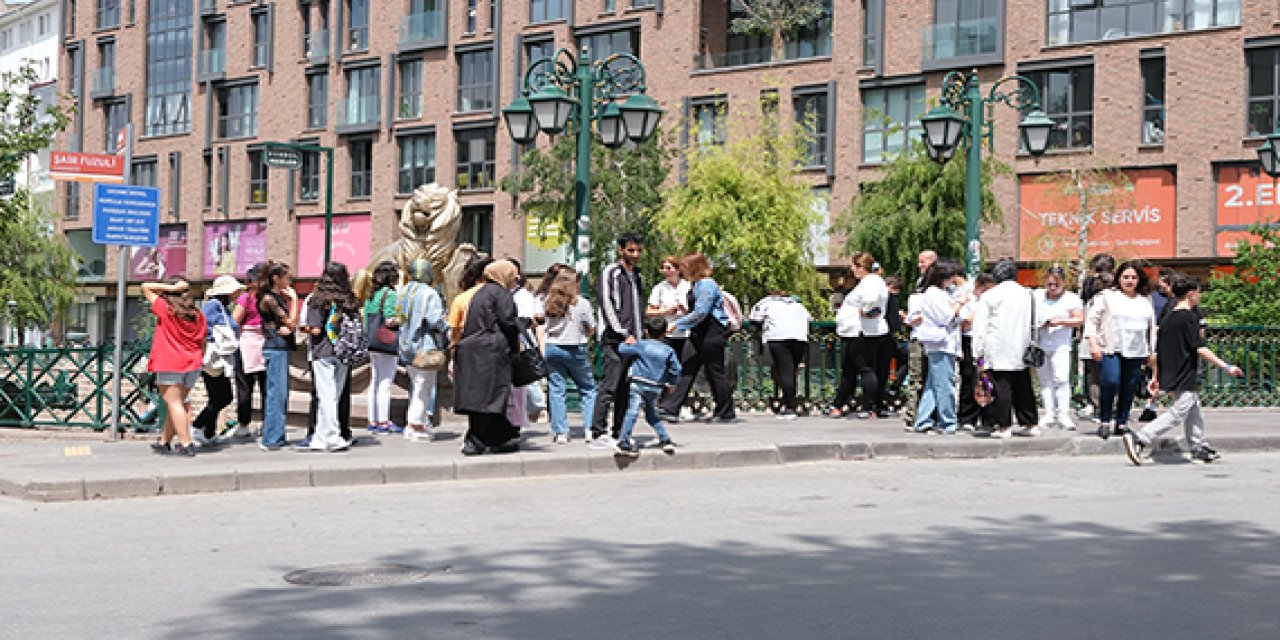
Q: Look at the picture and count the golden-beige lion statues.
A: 1